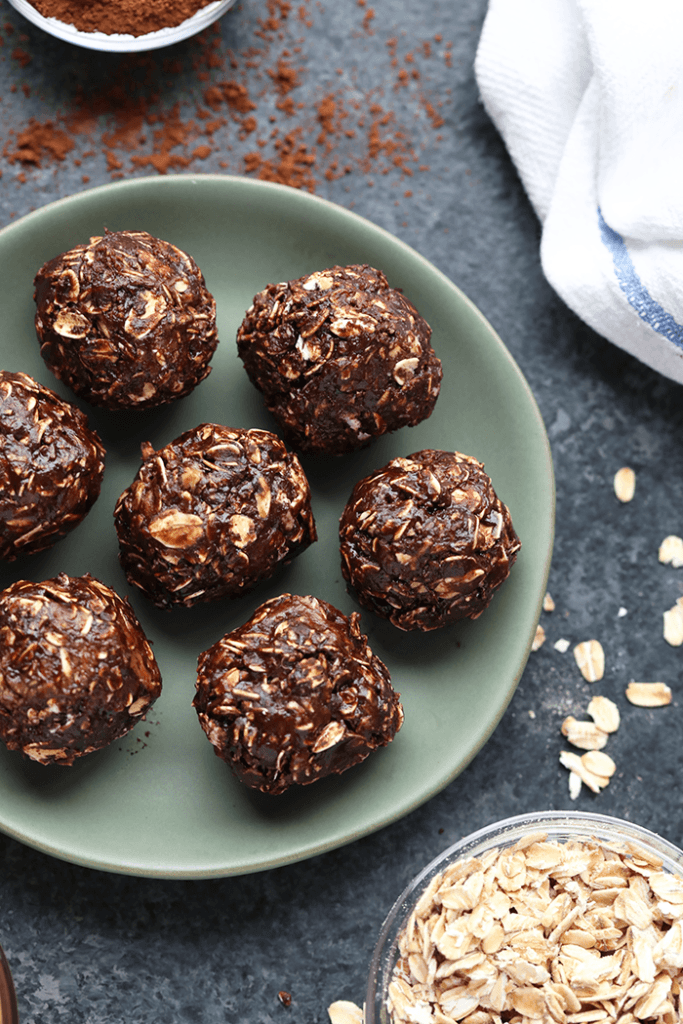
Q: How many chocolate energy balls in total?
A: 7